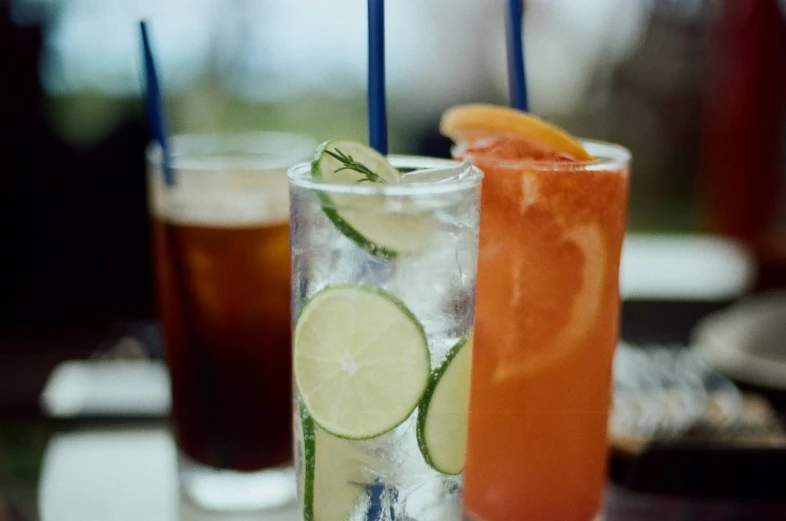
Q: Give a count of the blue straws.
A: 3